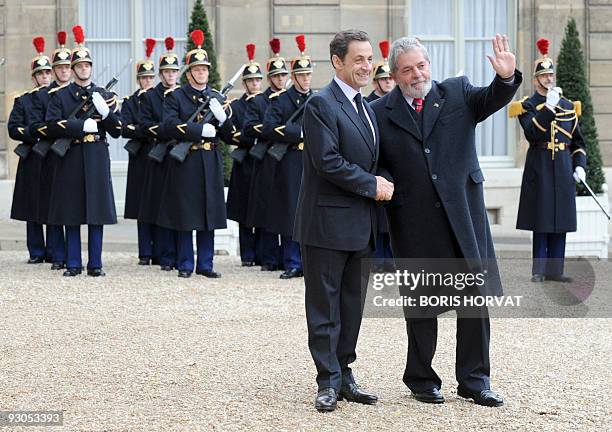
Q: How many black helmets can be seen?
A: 11